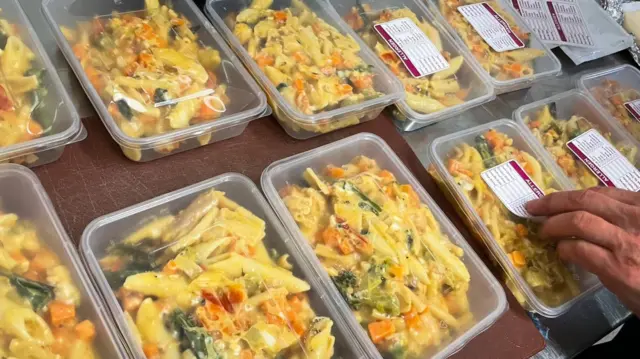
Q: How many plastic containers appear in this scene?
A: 11